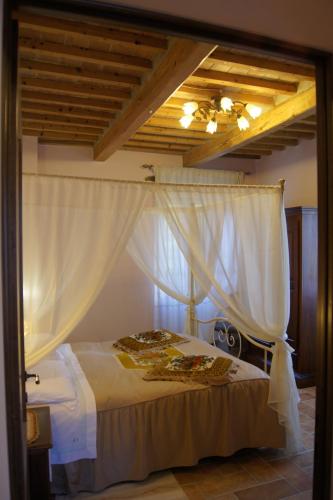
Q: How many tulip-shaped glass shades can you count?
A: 6